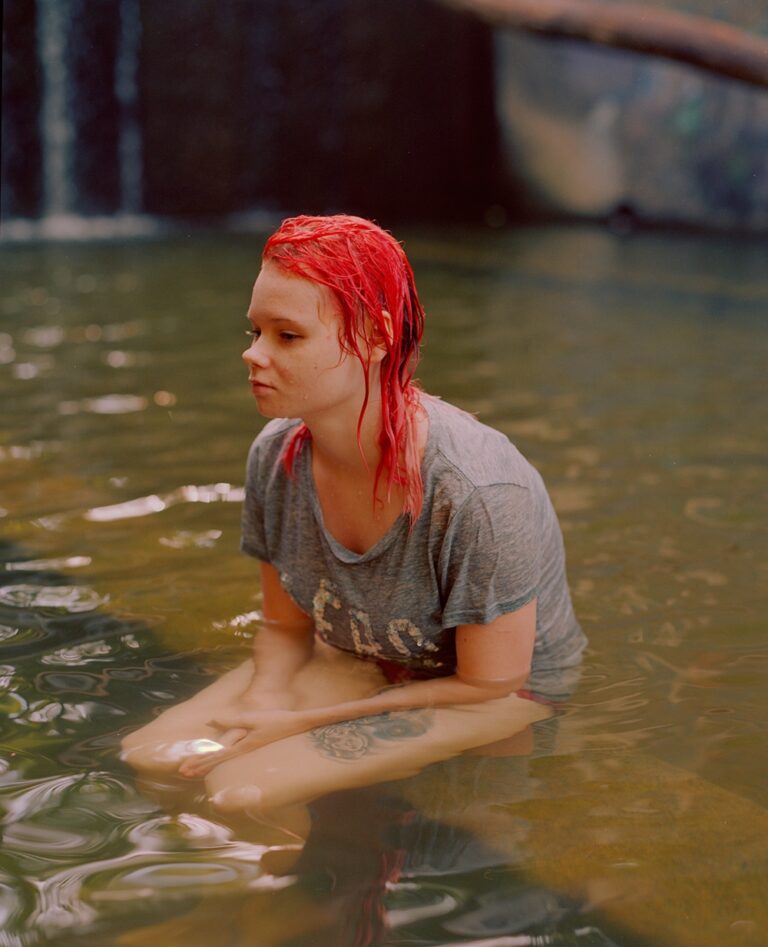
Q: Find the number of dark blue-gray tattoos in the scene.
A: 1